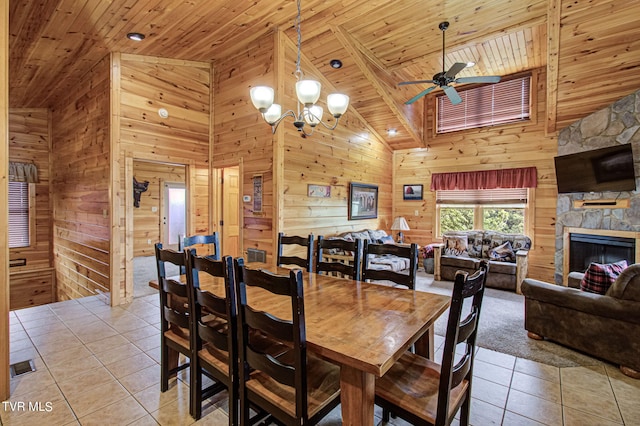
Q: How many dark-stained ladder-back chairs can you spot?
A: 8